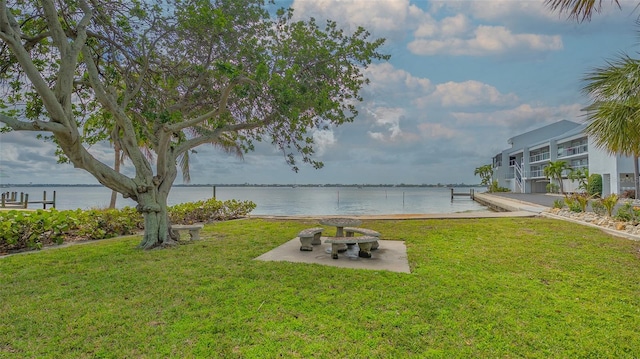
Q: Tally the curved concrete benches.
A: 3